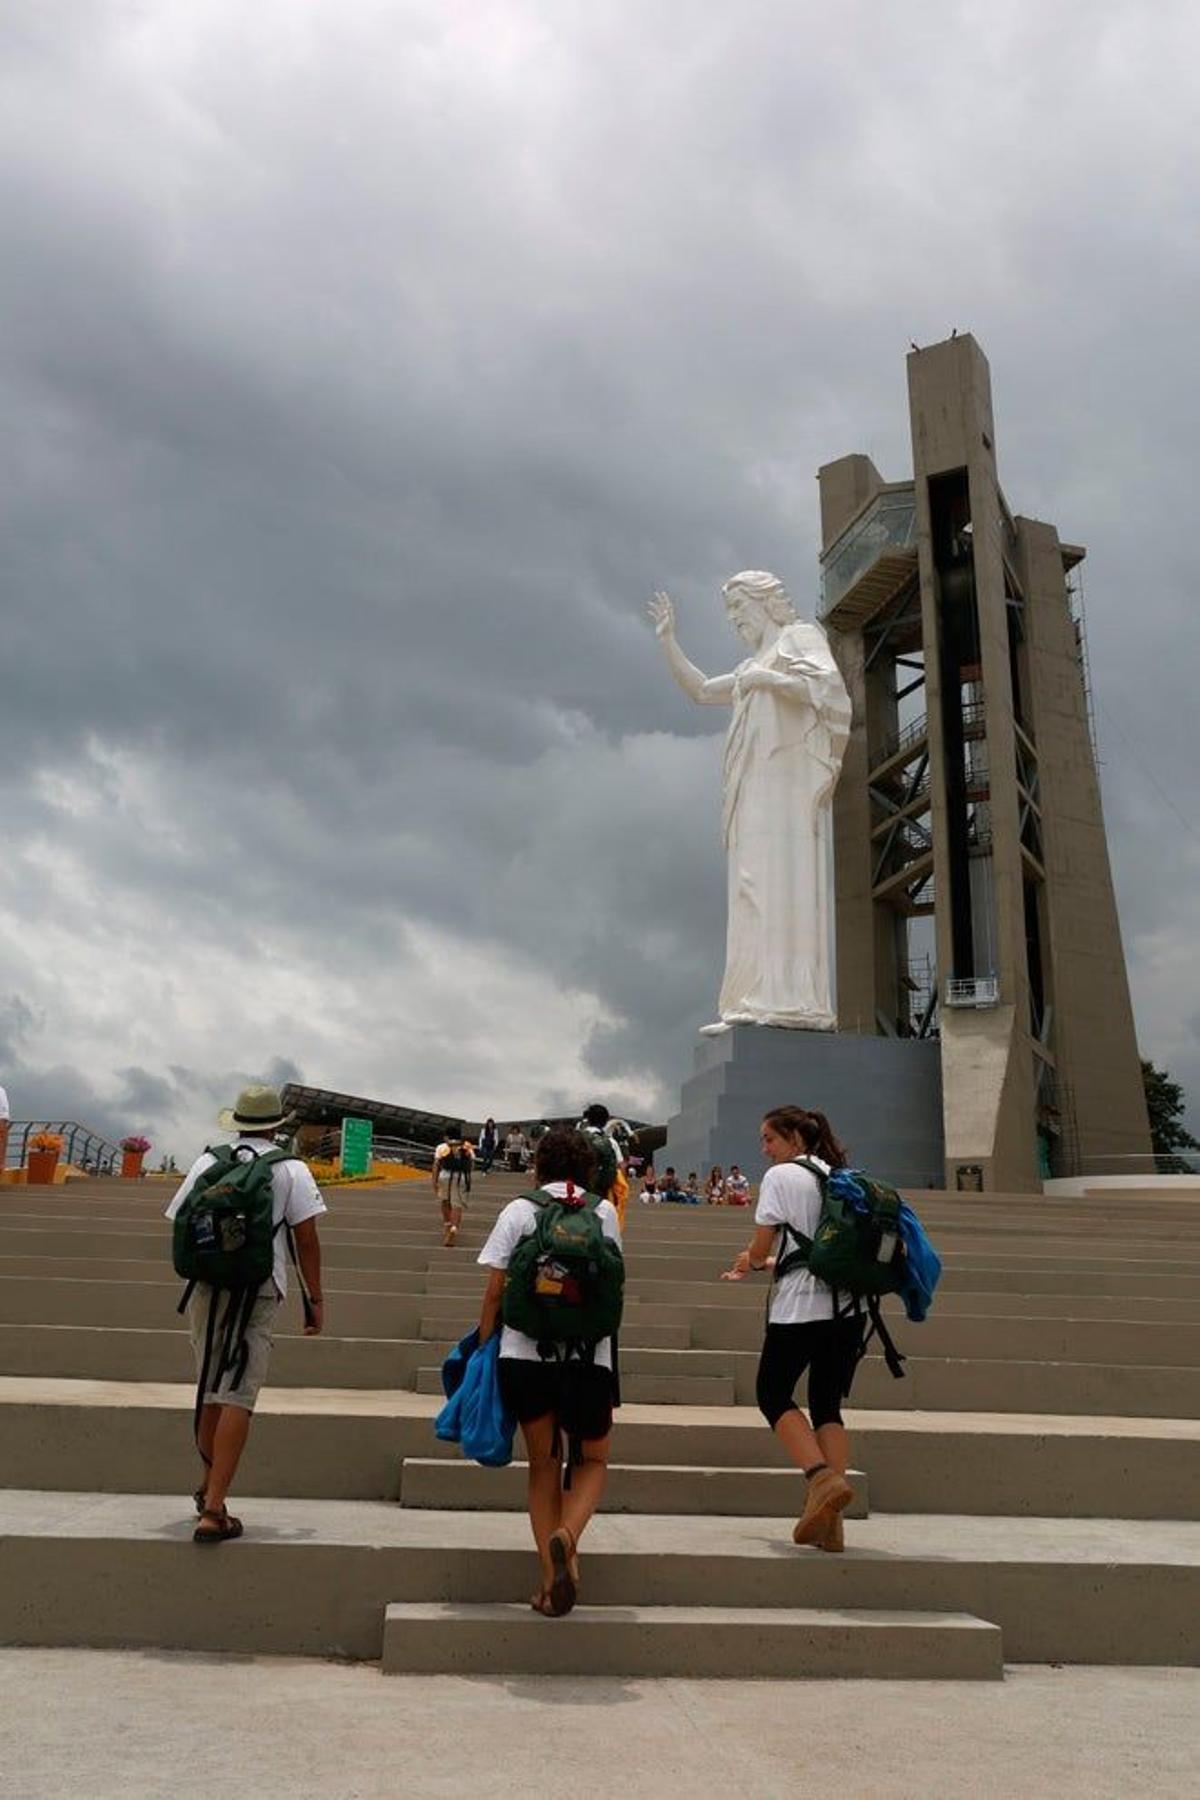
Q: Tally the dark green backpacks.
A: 4